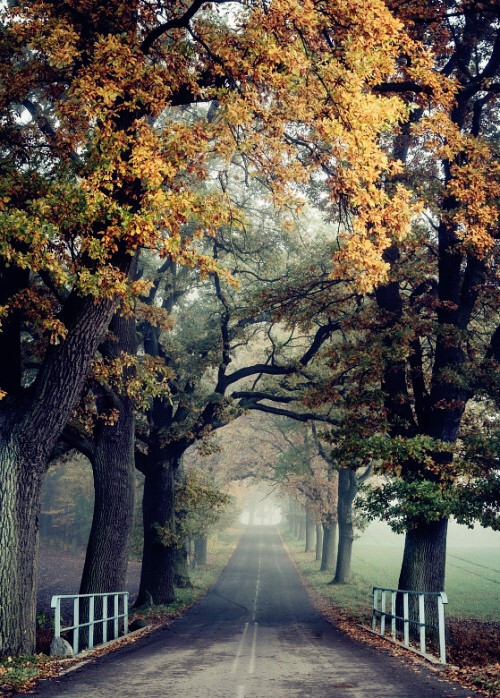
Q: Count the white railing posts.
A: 12